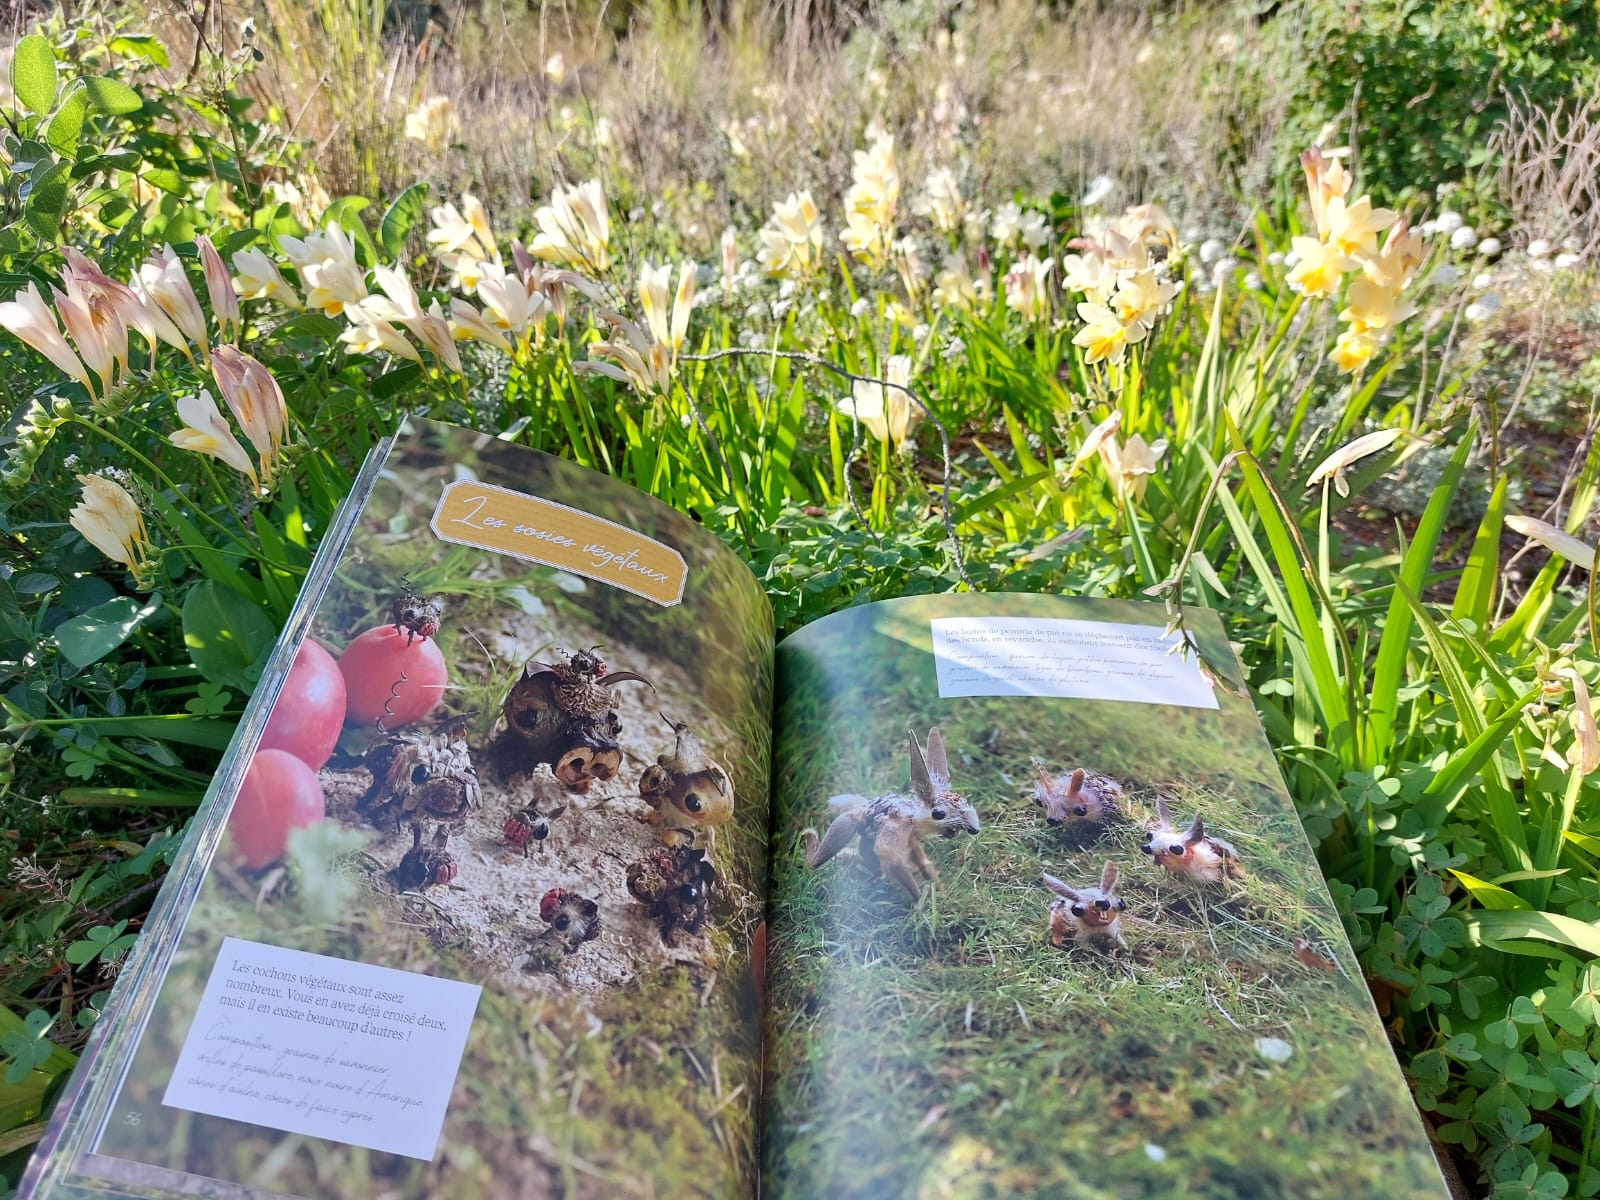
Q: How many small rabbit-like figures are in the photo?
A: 4